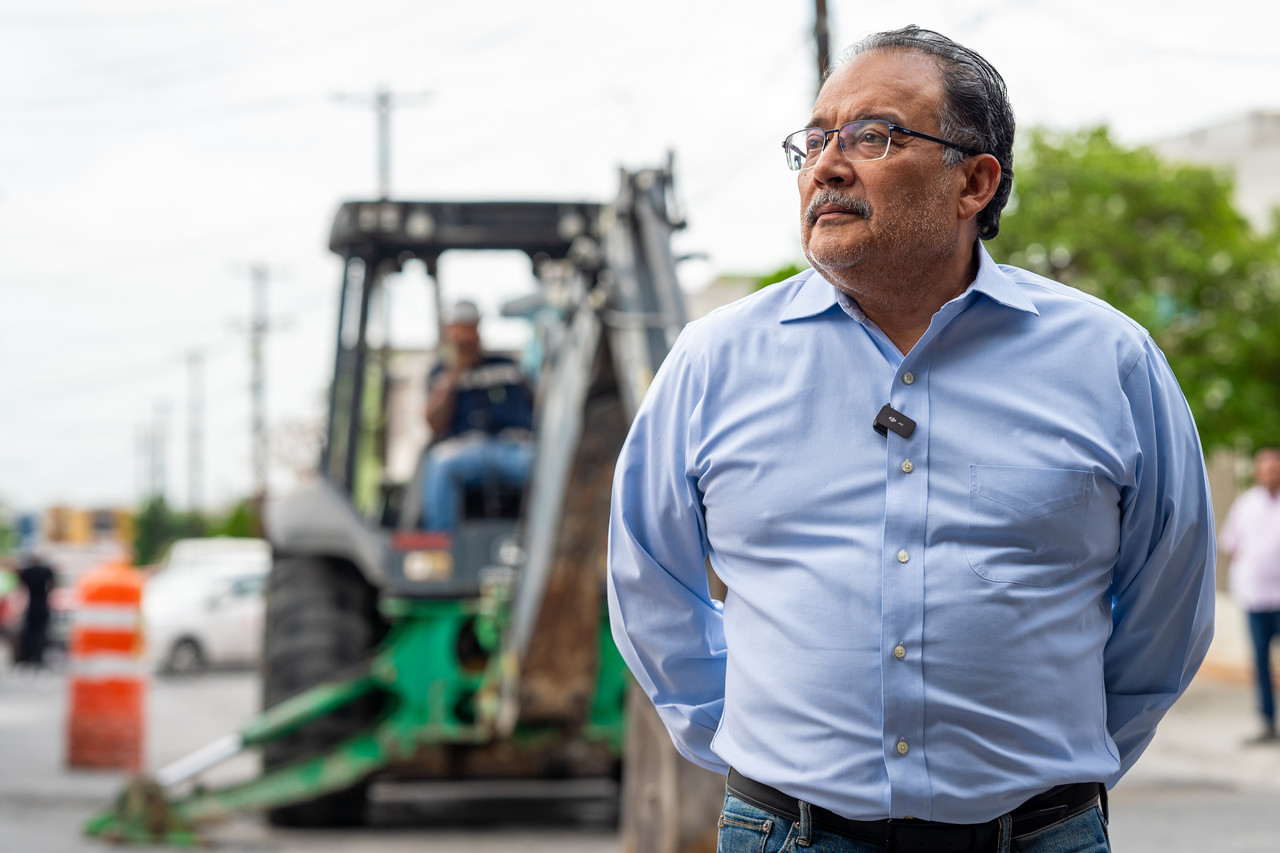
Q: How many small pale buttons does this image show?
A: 5